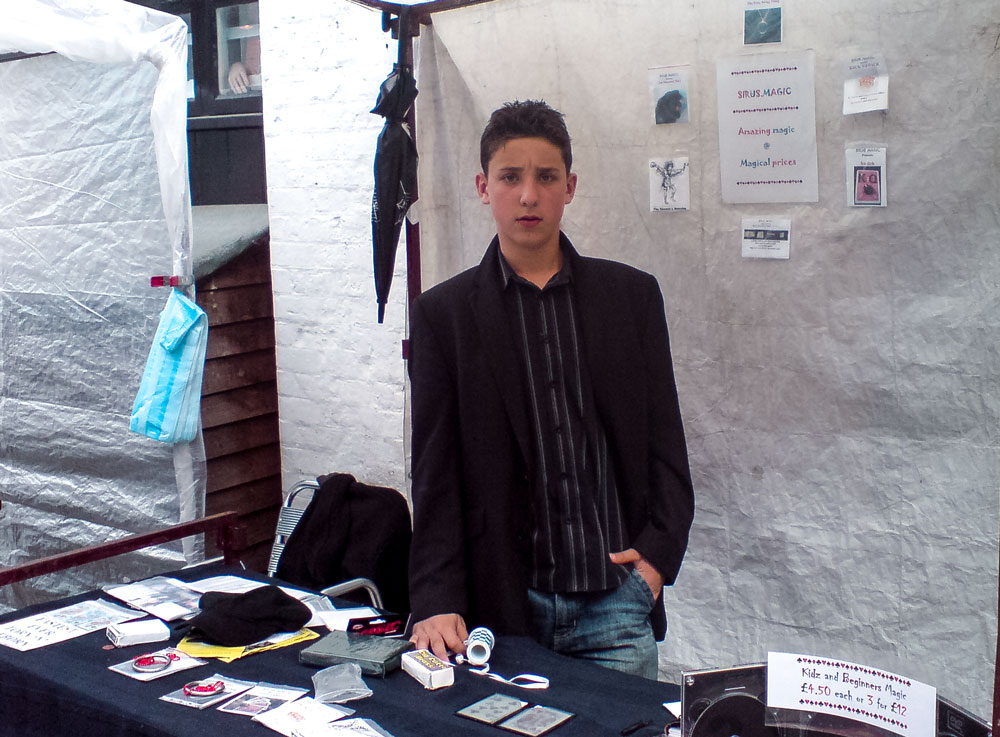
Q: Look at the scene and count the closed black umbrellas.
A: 1